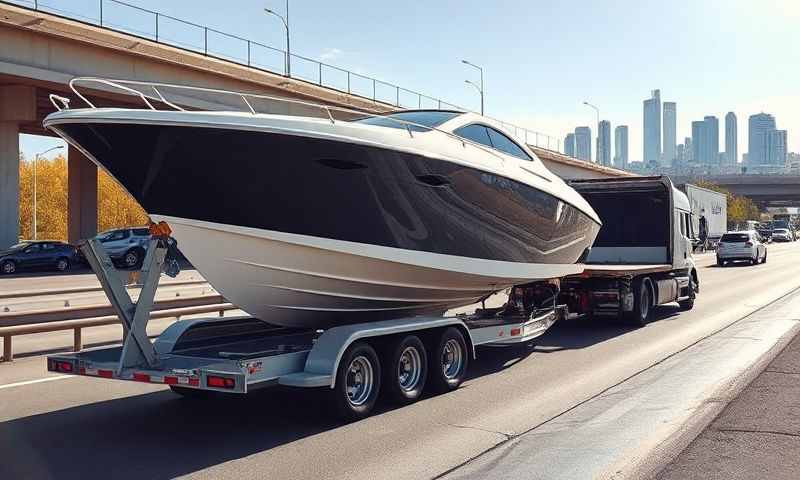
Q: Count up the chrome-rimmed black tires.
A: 3